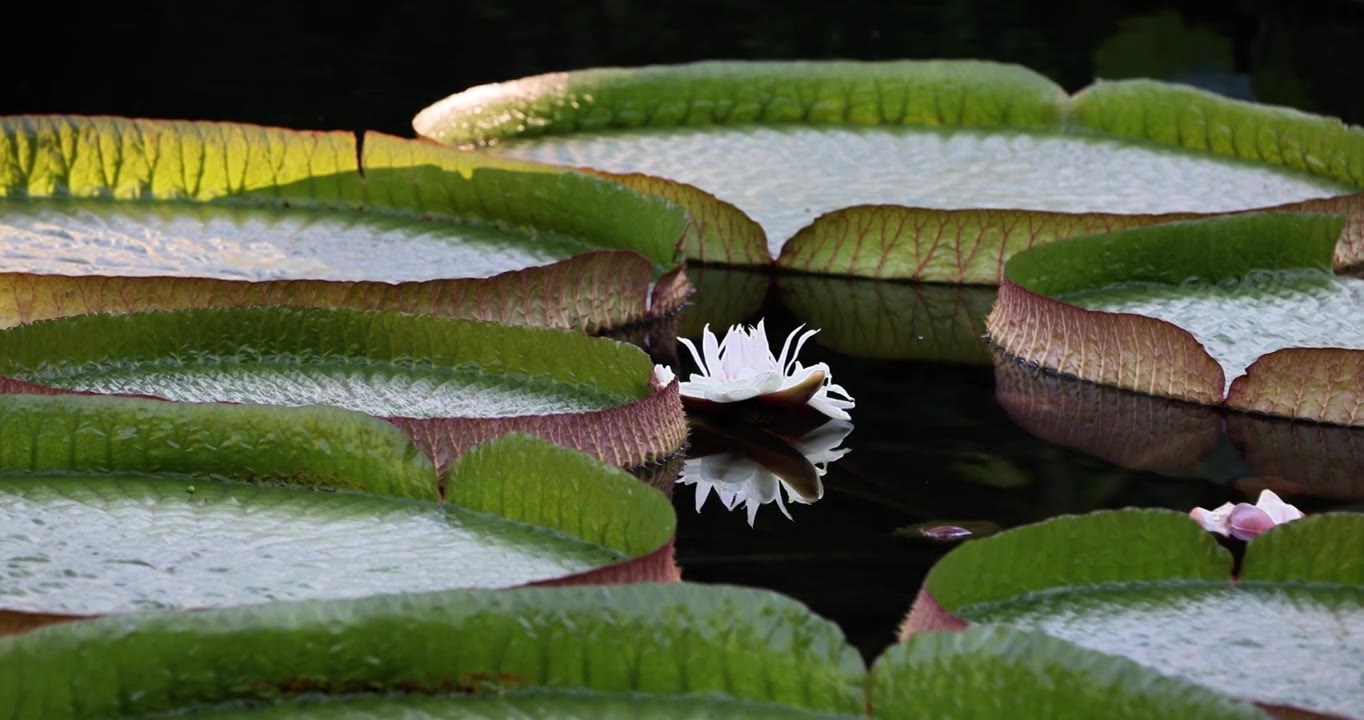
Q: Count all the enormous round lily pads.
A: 7